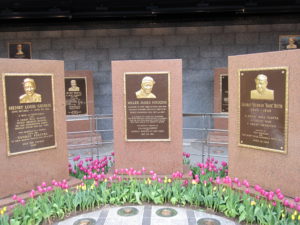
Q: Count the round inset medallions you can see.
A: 4